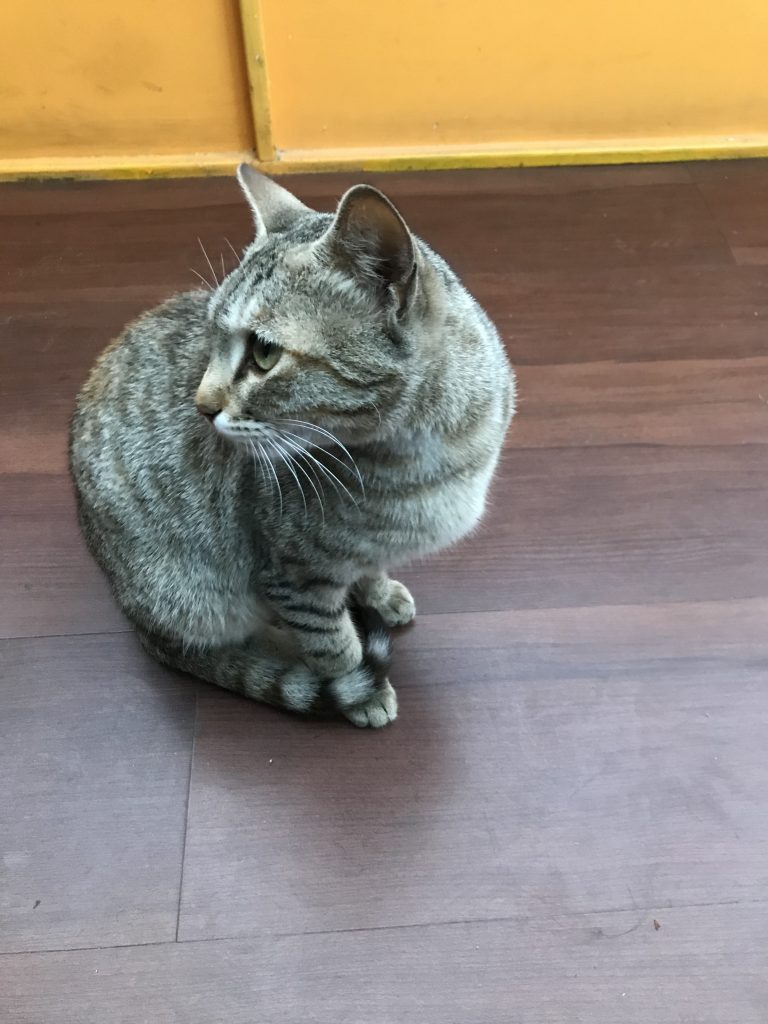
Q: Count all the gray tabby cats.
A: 1